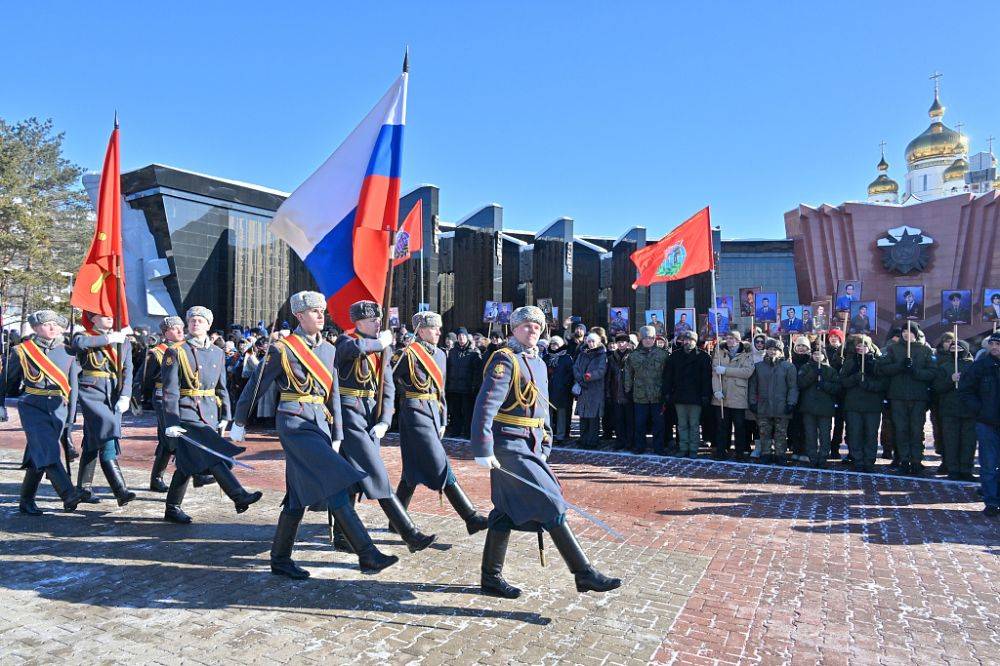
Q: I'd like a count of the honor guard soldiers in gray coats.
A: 8